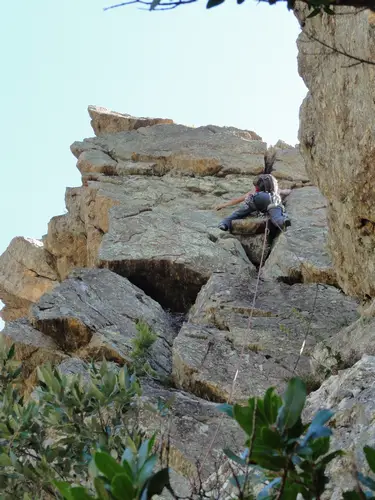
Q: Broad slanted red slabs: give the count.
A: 0